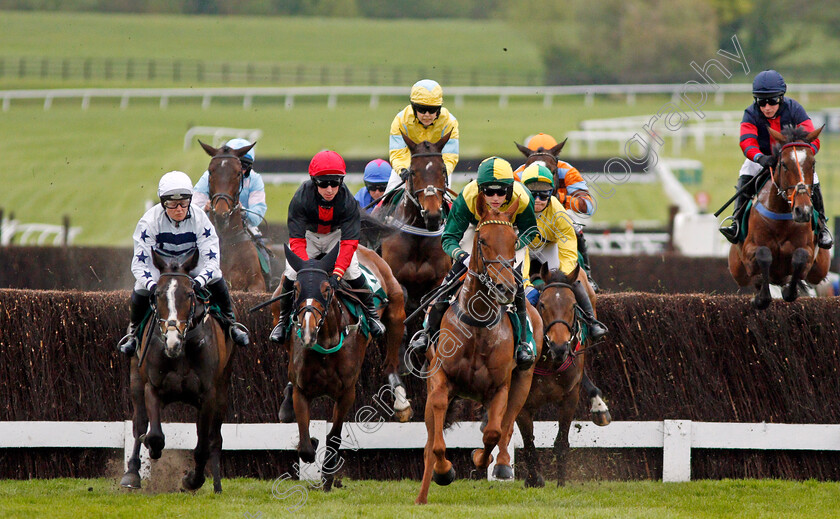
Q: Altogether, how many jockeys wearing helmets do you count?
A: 9